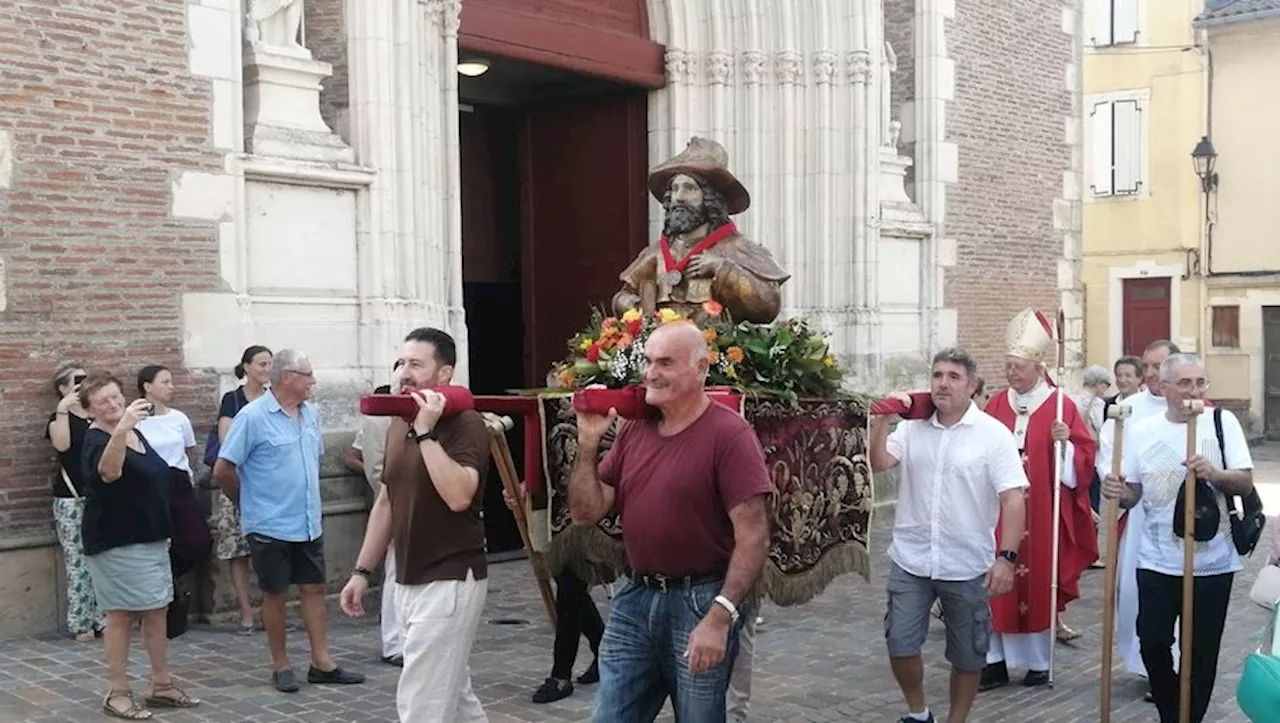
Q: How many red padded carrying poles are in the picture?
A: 3